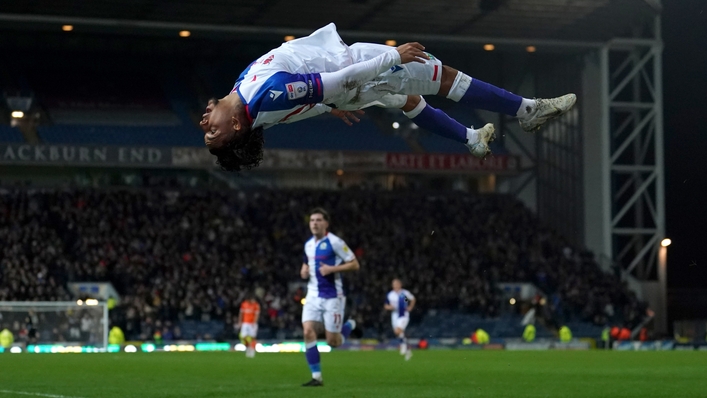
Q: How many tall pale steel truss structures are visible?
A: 1